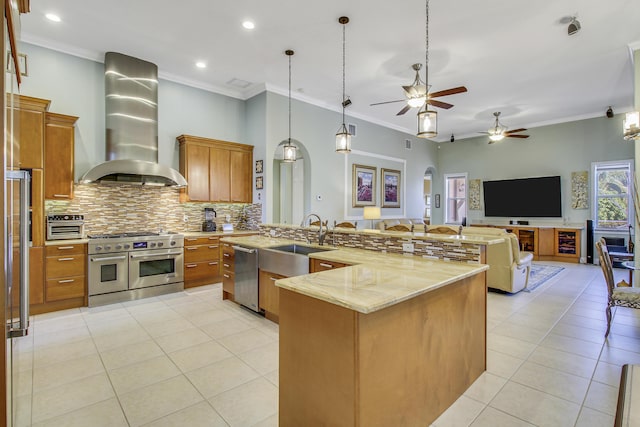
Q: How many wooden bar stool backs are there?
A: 4